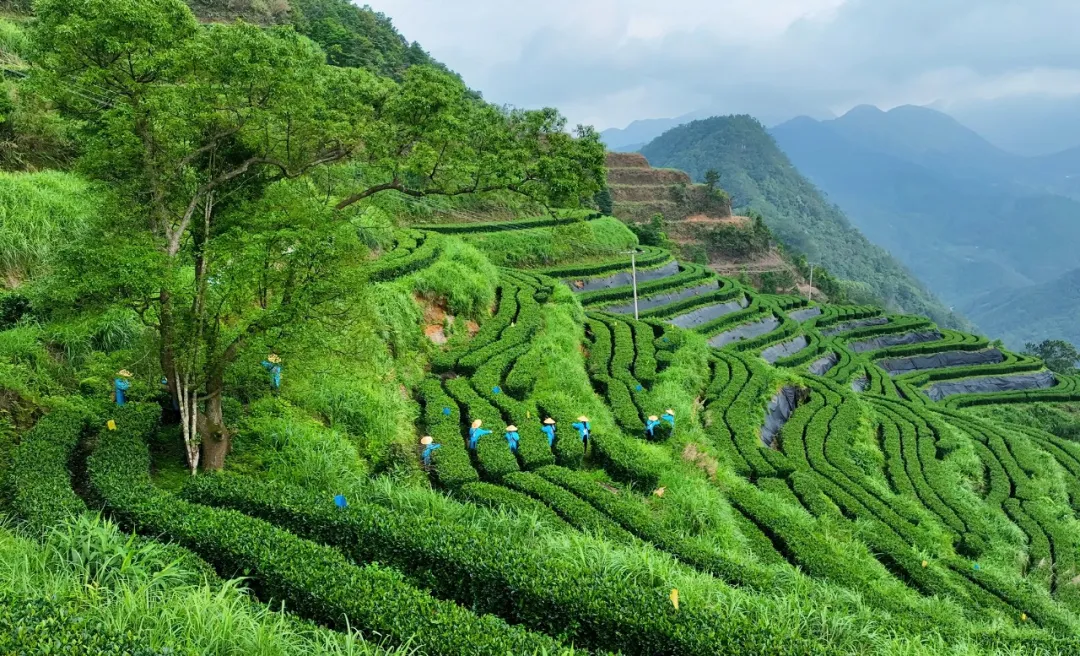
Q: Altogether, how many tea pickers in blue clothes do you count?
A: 9